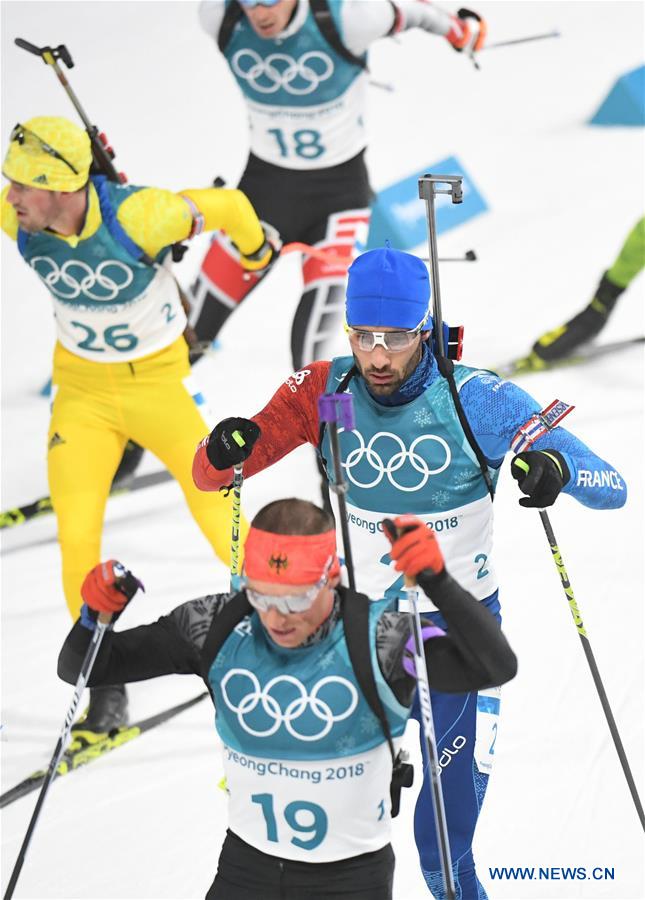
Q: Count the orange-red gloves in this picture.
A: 3